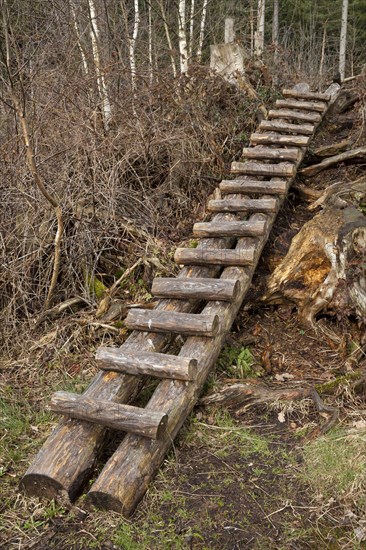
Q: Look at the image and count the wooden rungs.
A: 15